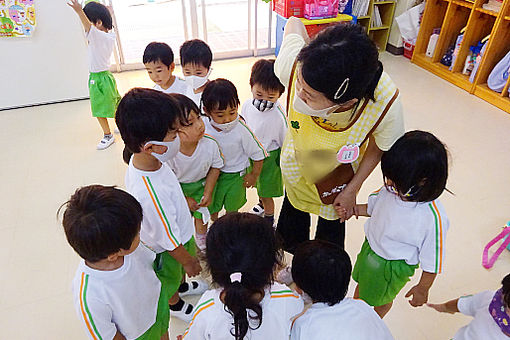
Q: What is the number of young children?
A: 12